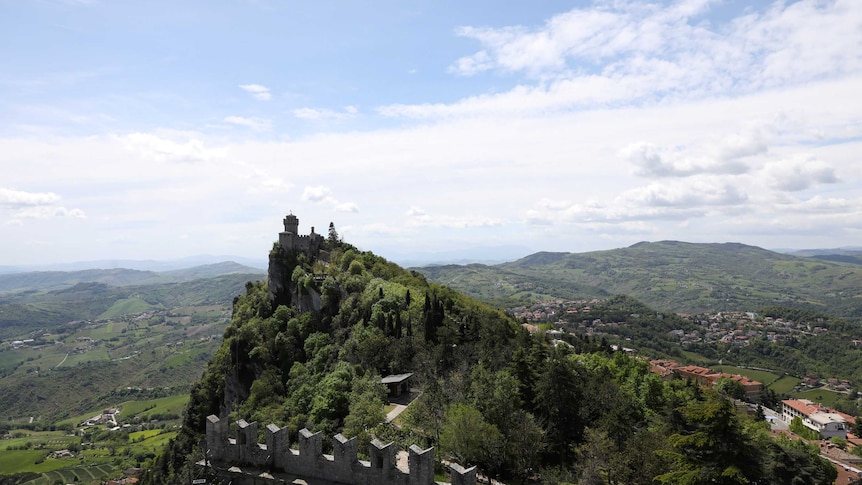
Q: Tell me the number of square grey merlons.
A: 8